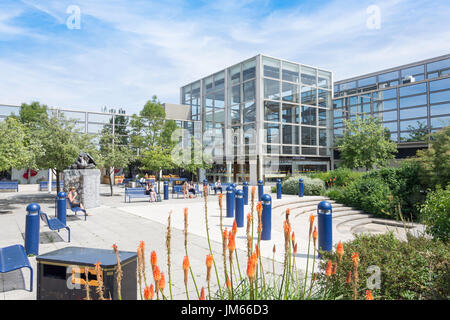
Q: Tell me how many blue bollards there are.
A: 13